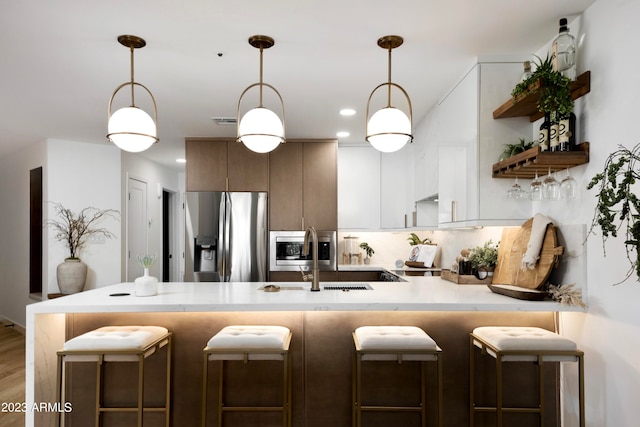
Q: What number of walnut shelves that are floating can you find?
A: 2